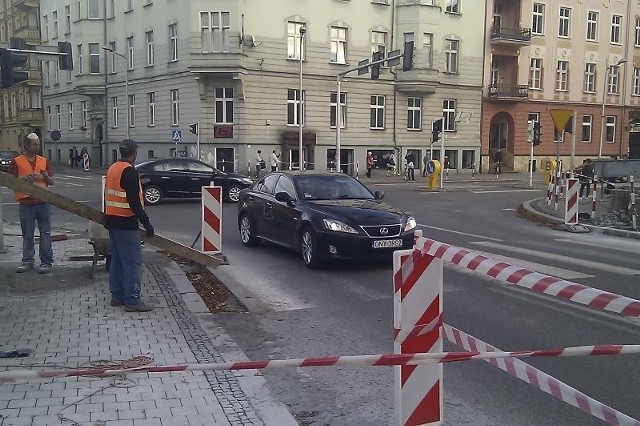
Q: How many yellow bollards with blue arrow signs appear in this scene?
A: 1